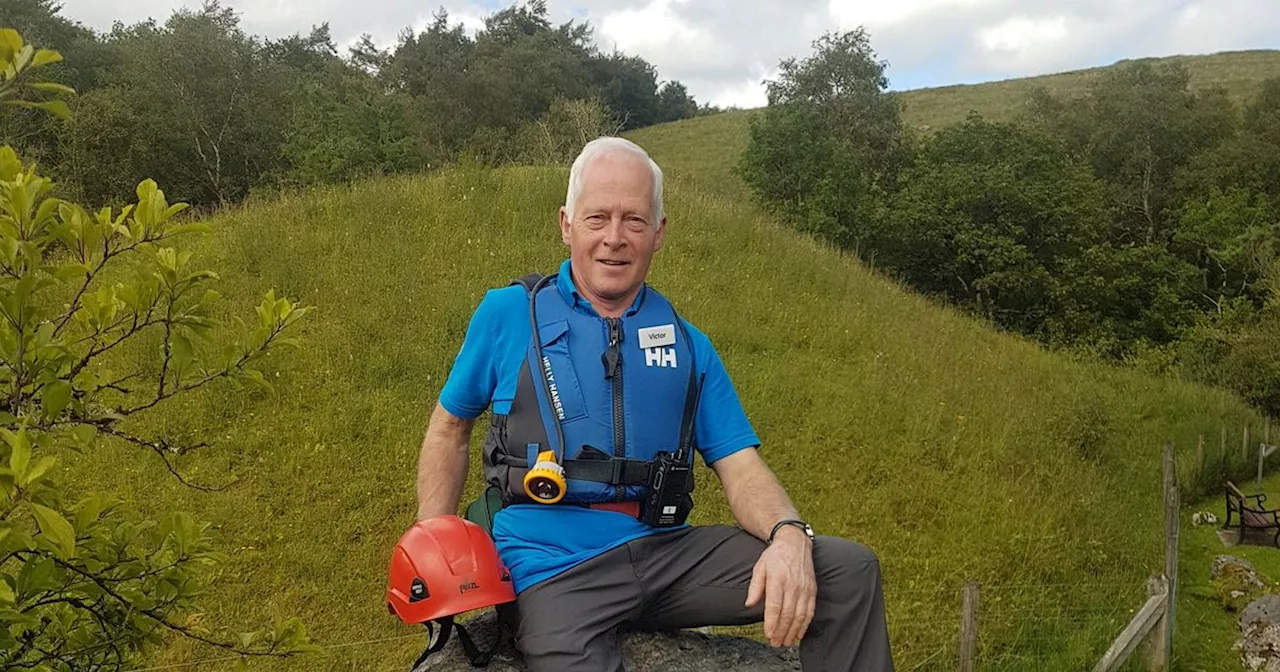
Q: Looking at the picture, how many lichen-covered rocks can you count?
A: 3